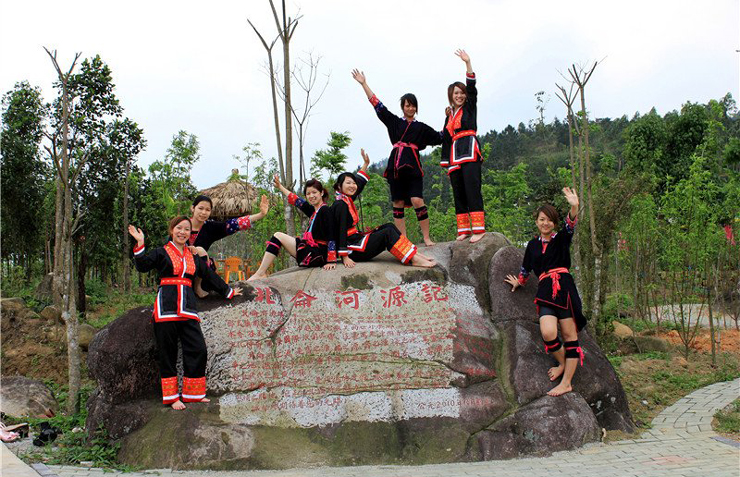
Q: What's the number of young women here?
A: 7